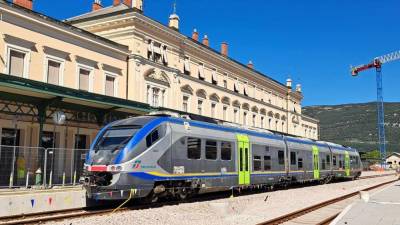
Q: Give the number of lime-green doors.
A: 3